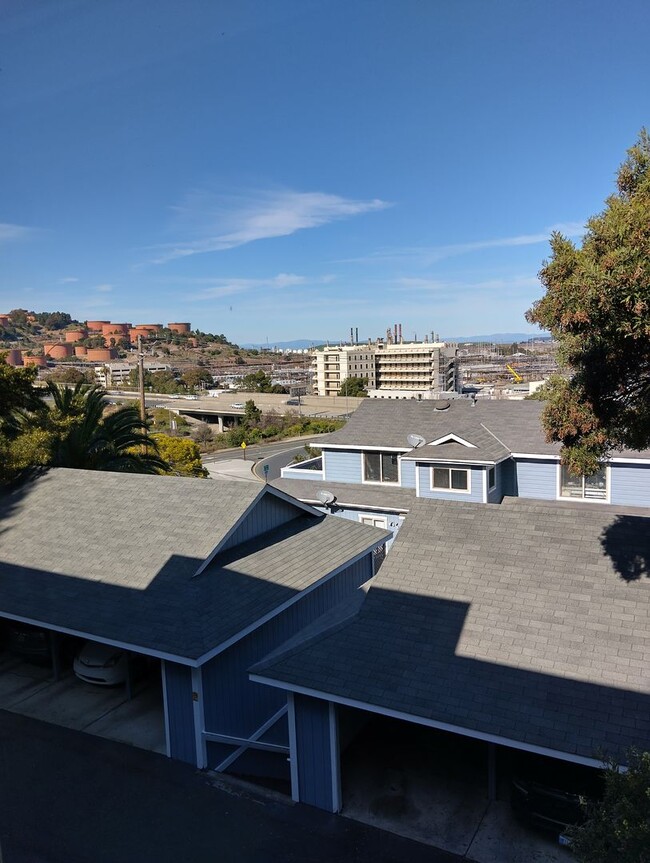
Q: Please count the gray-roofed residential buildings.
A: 3